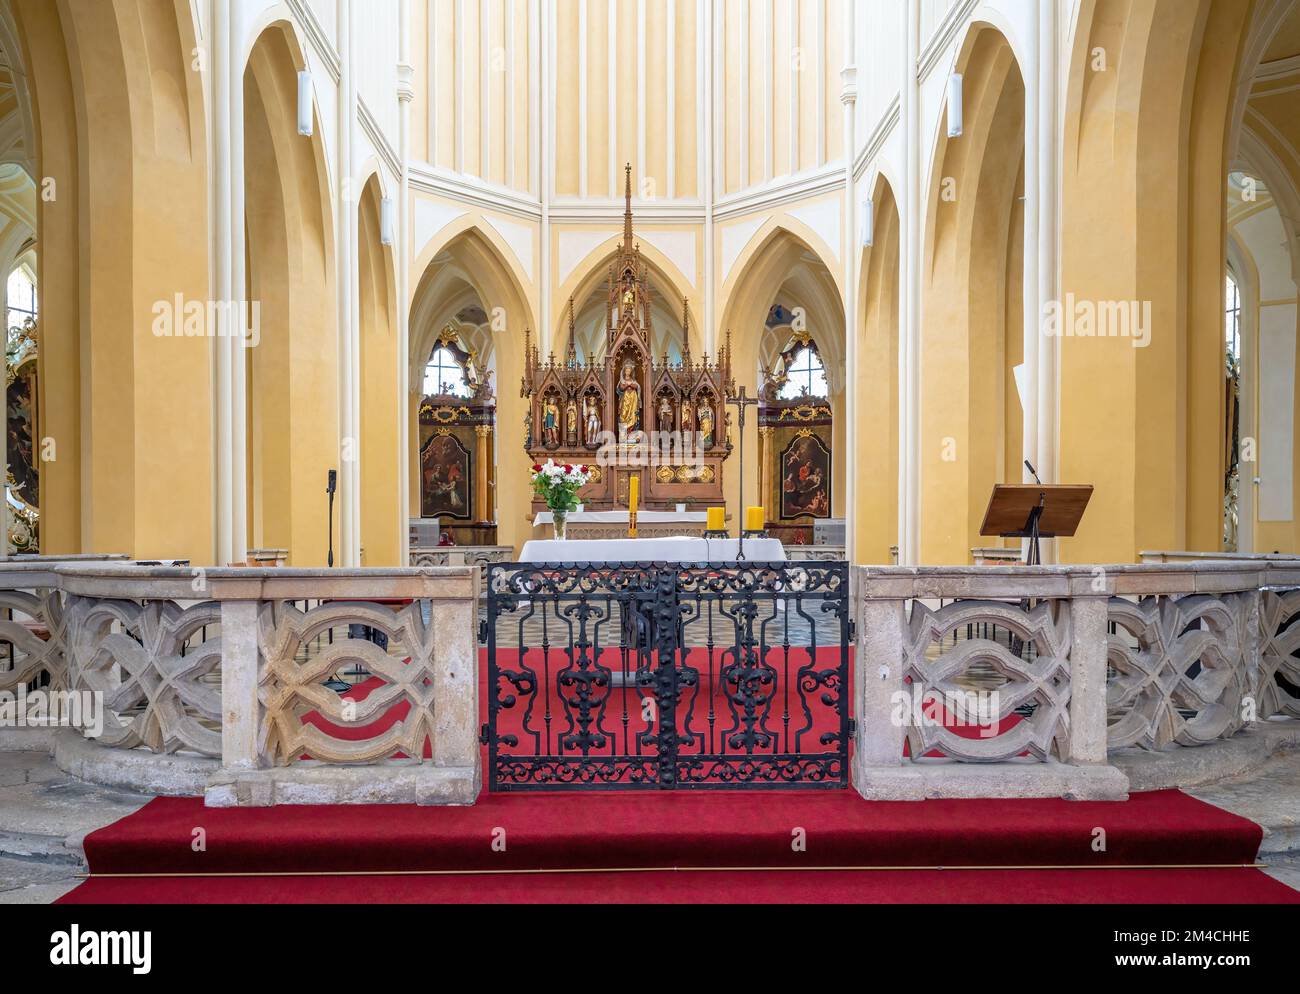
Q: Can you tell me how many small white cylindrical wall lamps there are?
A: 4